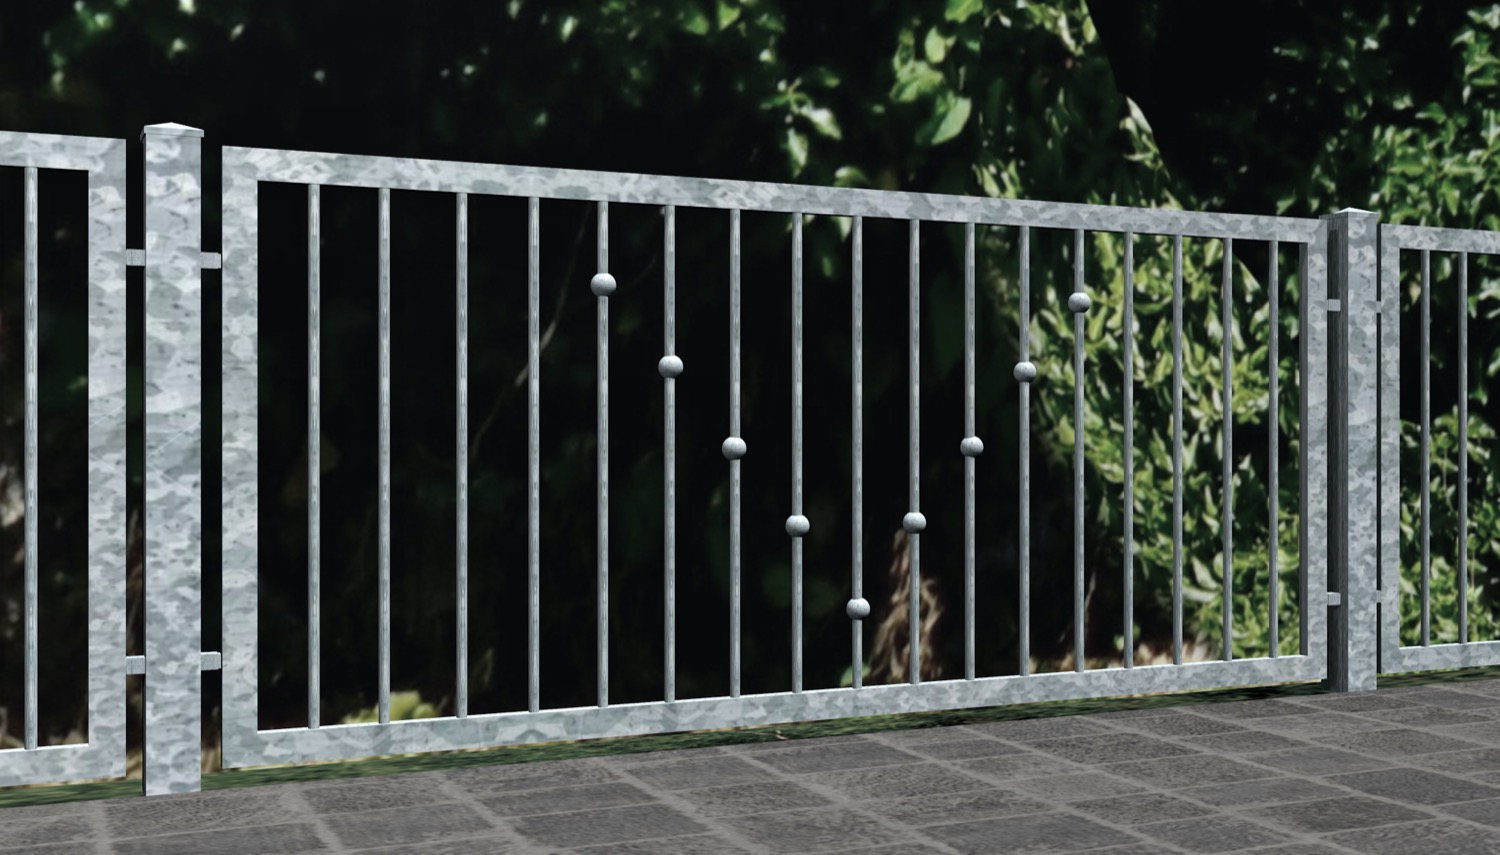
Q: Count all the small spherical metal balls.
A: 9